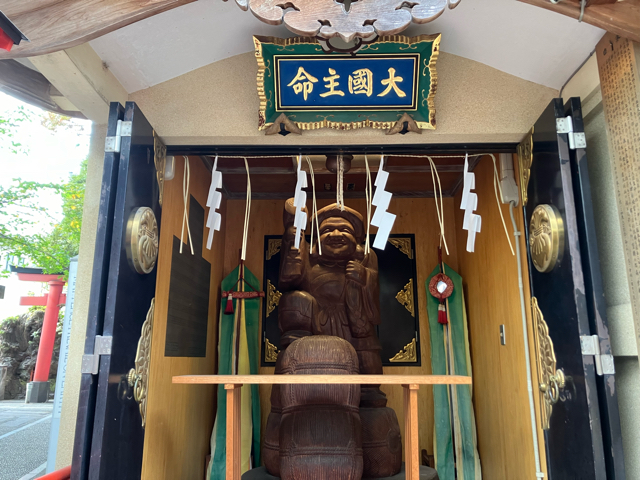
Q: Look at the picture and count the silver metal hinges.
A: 4